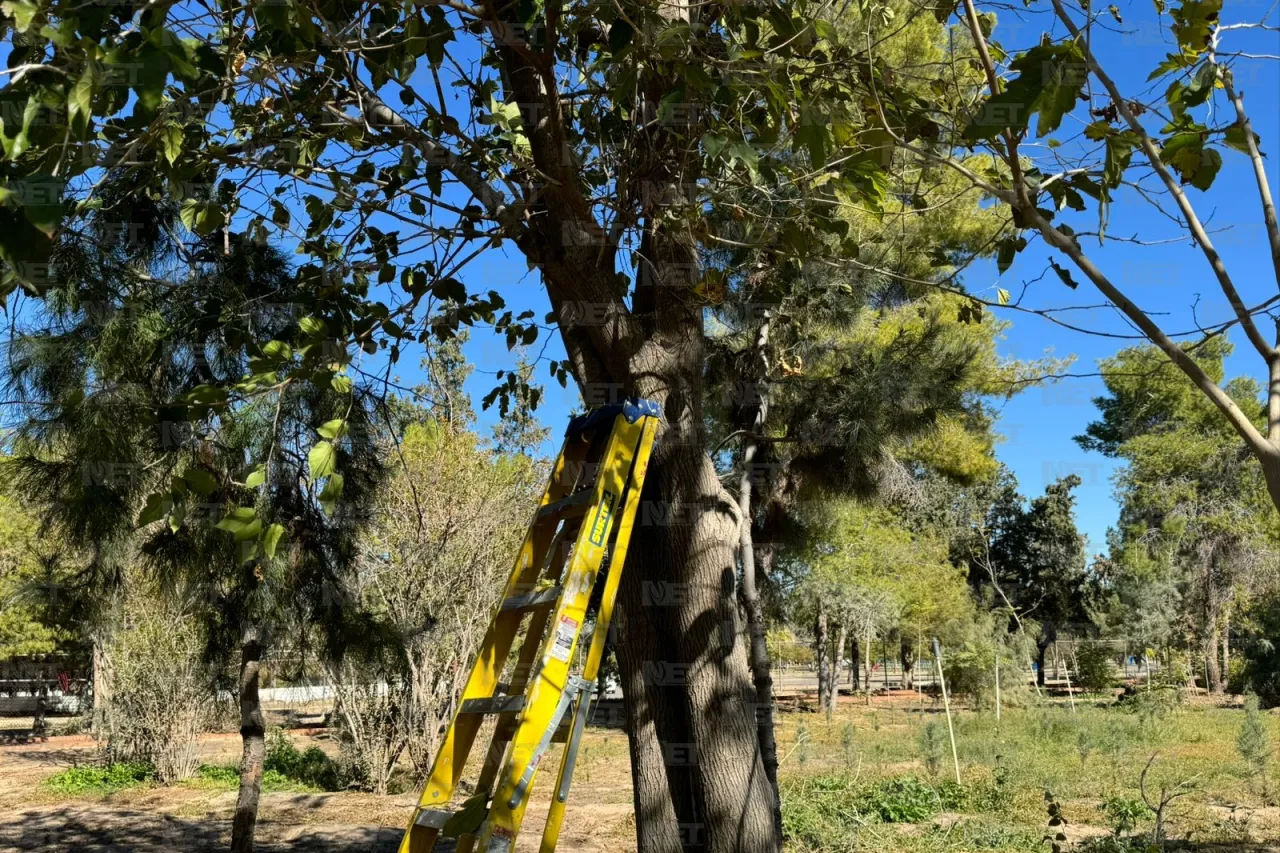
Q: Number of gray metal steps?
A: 4